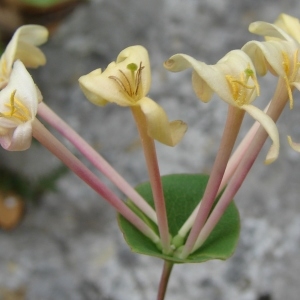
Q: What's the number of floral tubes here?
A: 6